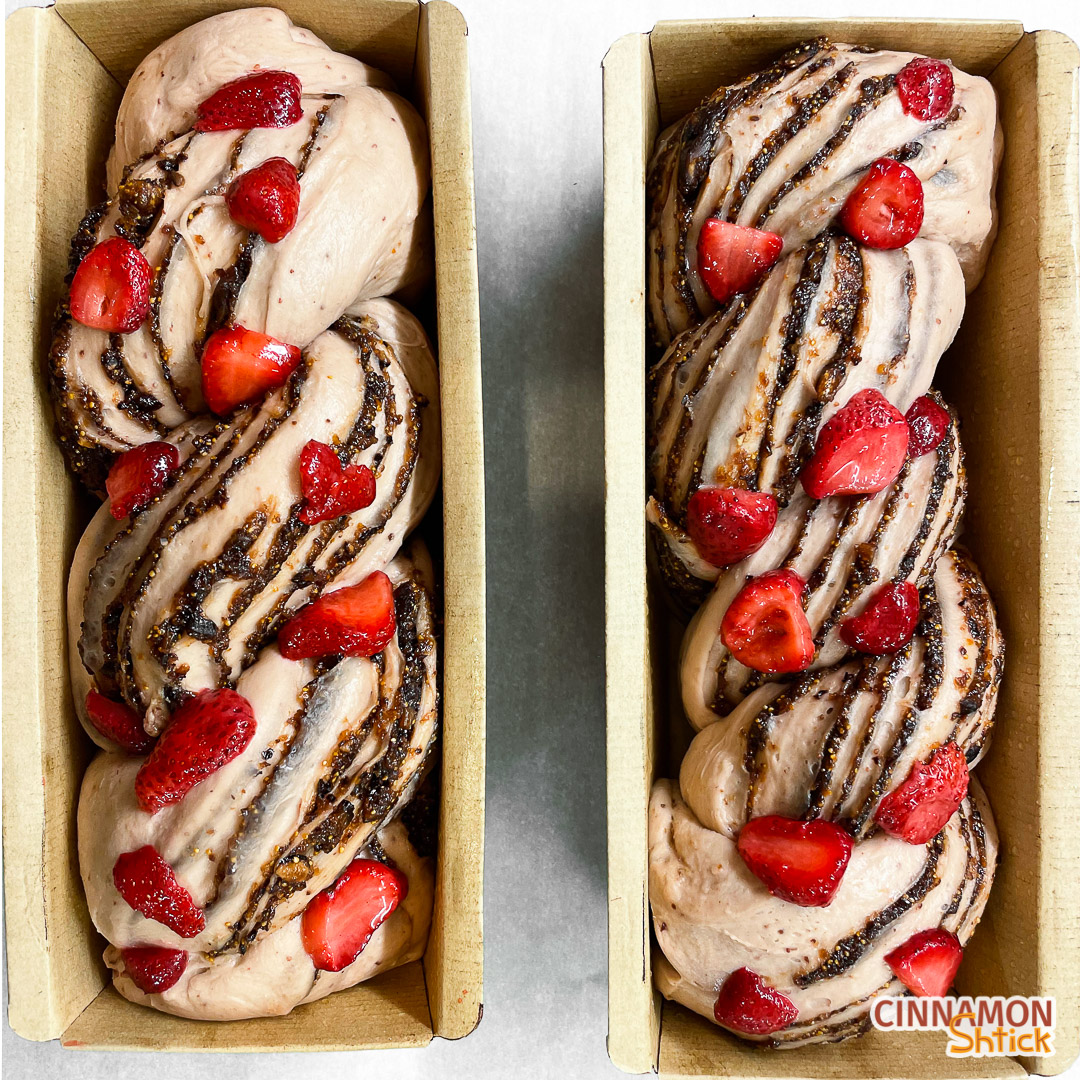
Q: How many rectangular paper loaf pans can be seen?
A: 2